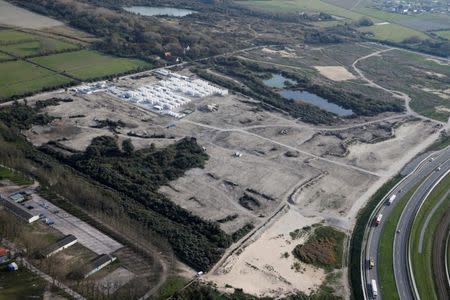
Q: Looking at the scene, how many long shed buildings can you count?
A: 3